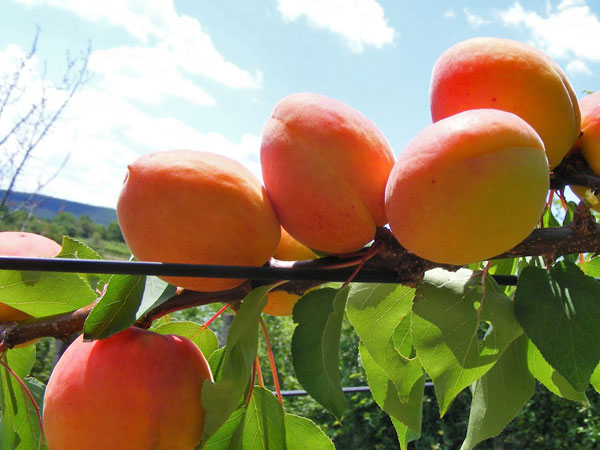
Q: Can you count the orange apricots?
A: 8